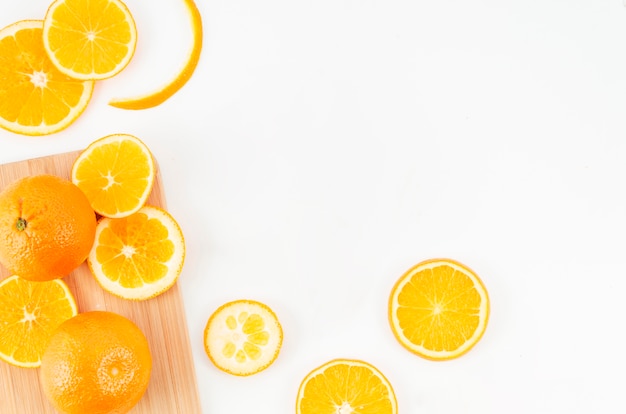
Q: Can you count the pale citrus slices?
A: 1